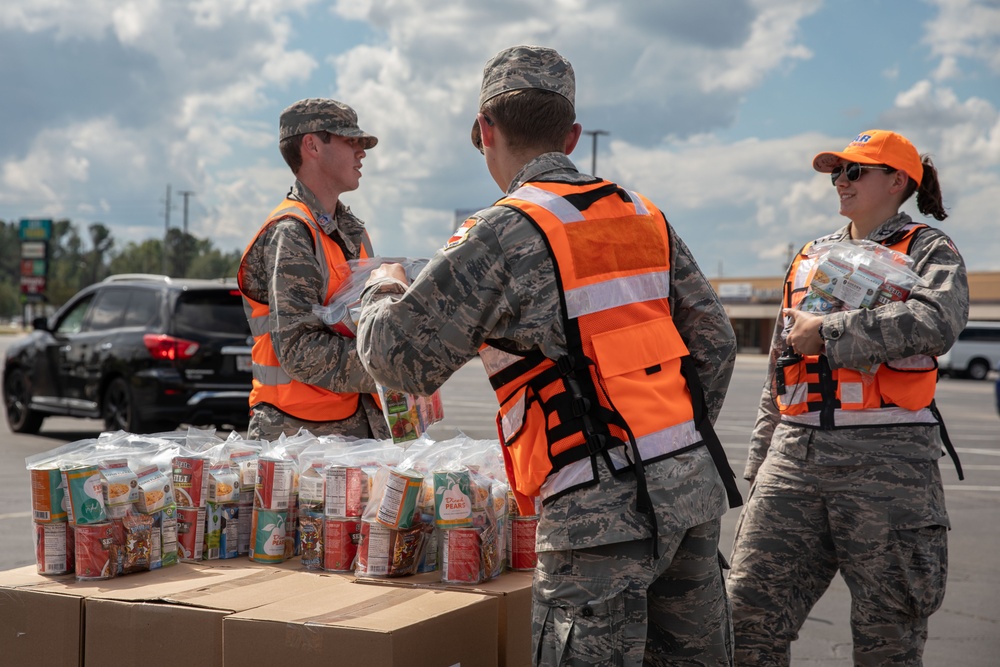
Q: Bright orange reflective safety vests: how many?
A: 3